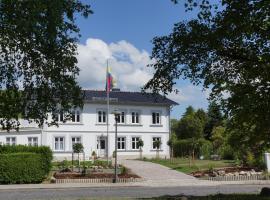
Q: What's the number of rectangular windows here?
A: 13